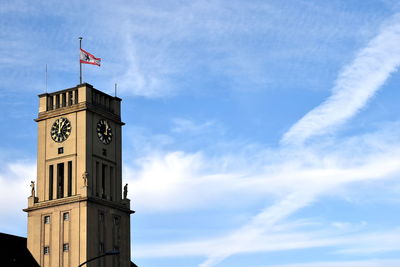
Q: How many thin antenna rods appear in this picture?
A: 2